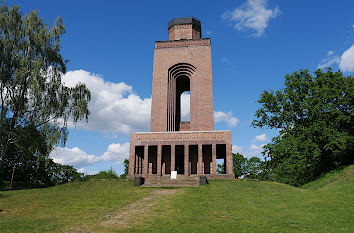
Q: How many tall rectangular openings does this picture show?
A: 7